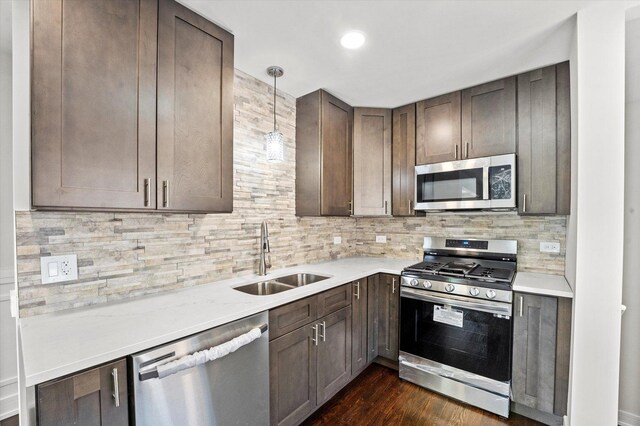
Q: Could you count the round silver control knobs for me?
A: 5